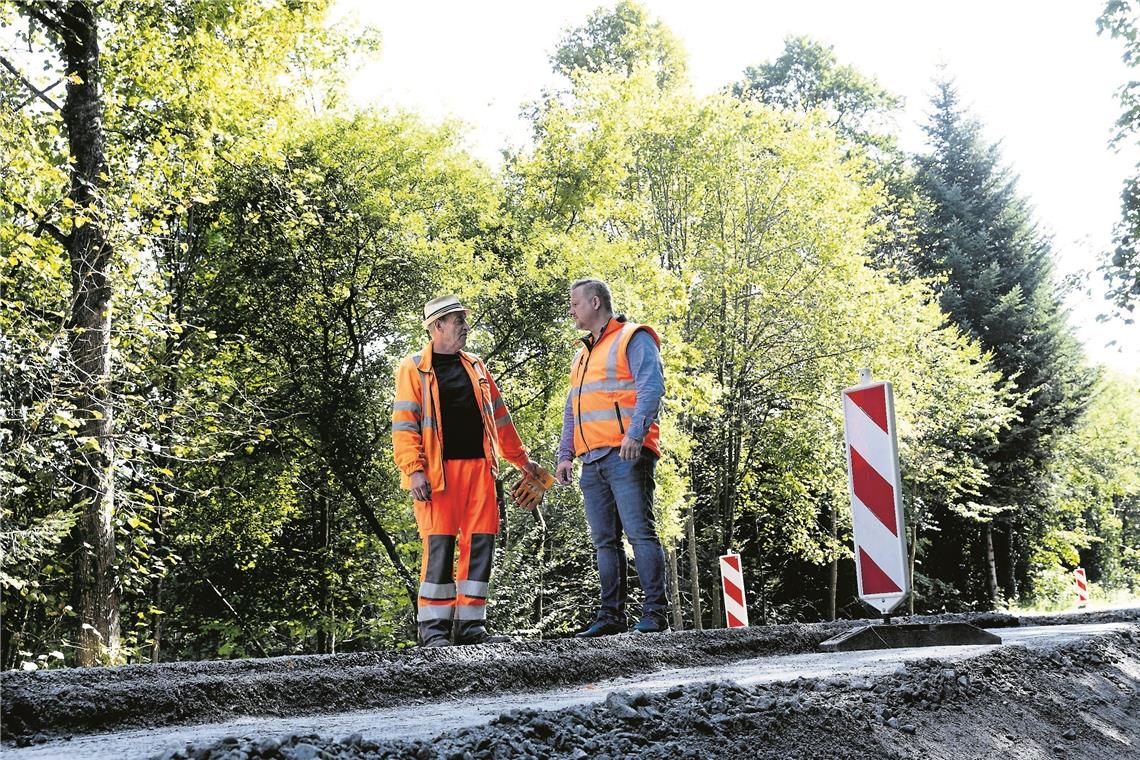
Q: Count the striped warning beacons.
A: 3